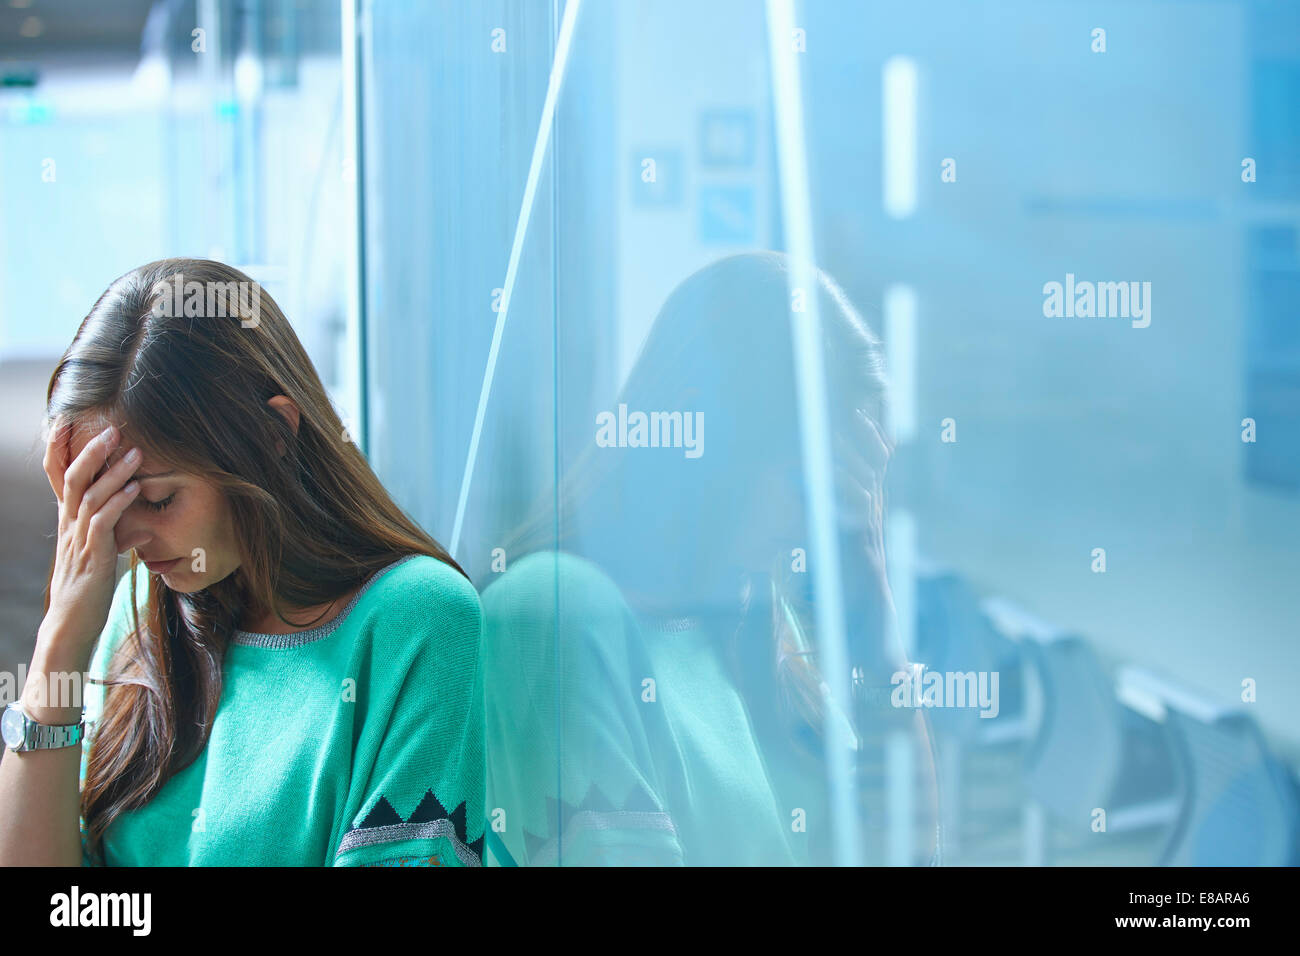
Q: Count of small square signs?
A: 3